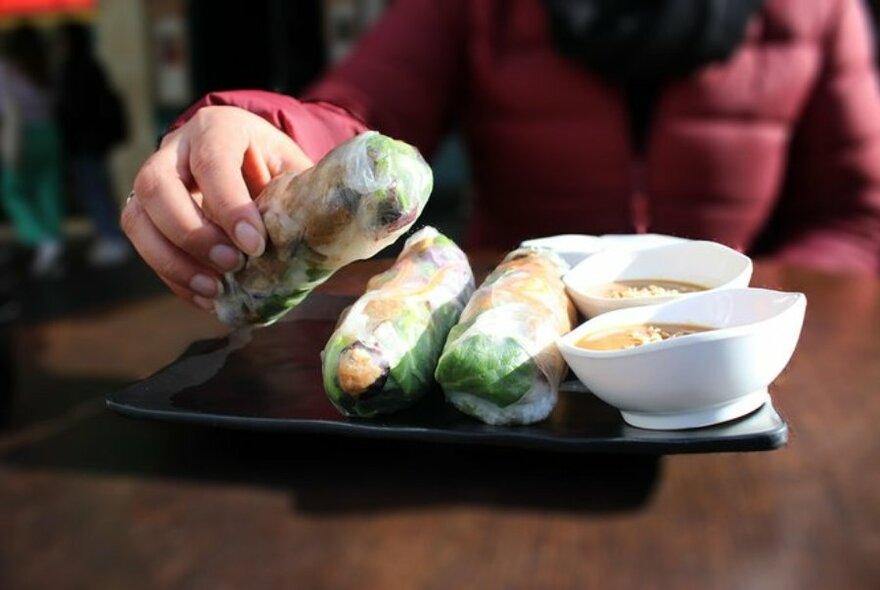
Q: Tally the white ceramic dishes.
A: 3